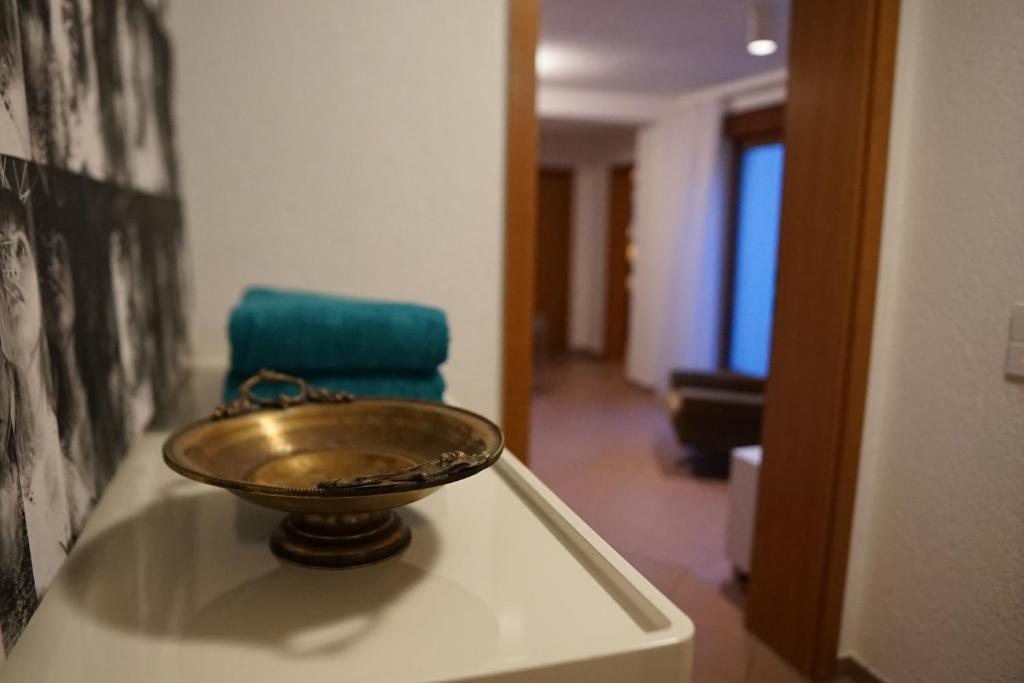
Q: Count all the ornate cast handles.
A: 2